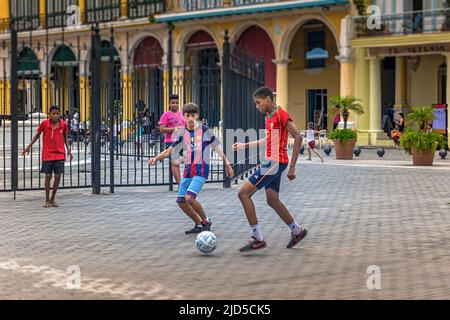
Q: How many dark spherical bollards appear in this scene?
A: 5